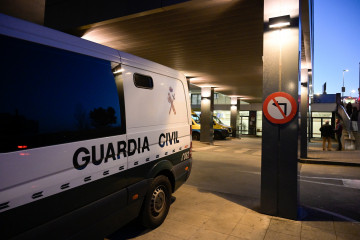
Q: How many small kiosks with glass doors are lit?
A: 1